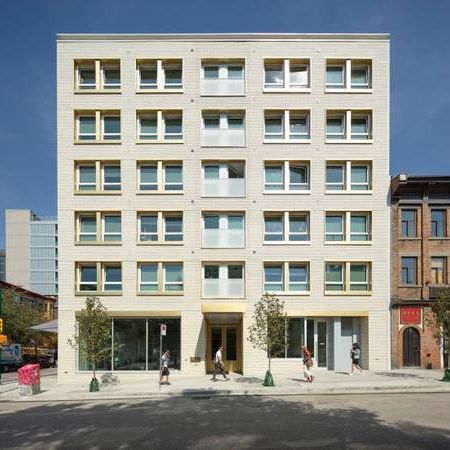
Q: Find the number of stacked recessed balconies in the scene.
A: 5